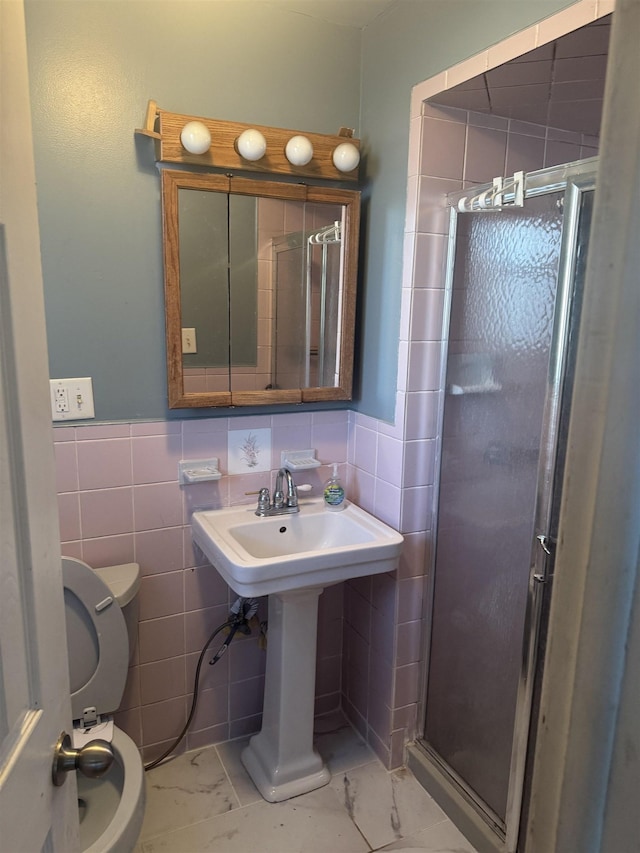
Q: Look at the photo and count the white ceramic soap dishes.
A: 2